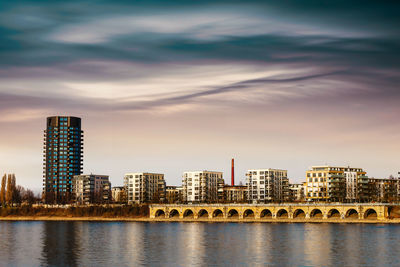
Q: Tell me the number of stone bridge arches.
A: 14